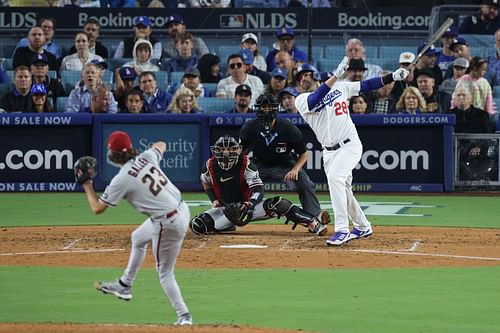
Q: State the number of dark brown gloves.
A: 2